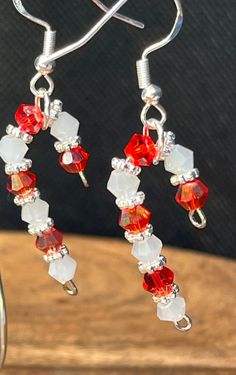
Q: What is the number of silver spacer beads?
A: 14